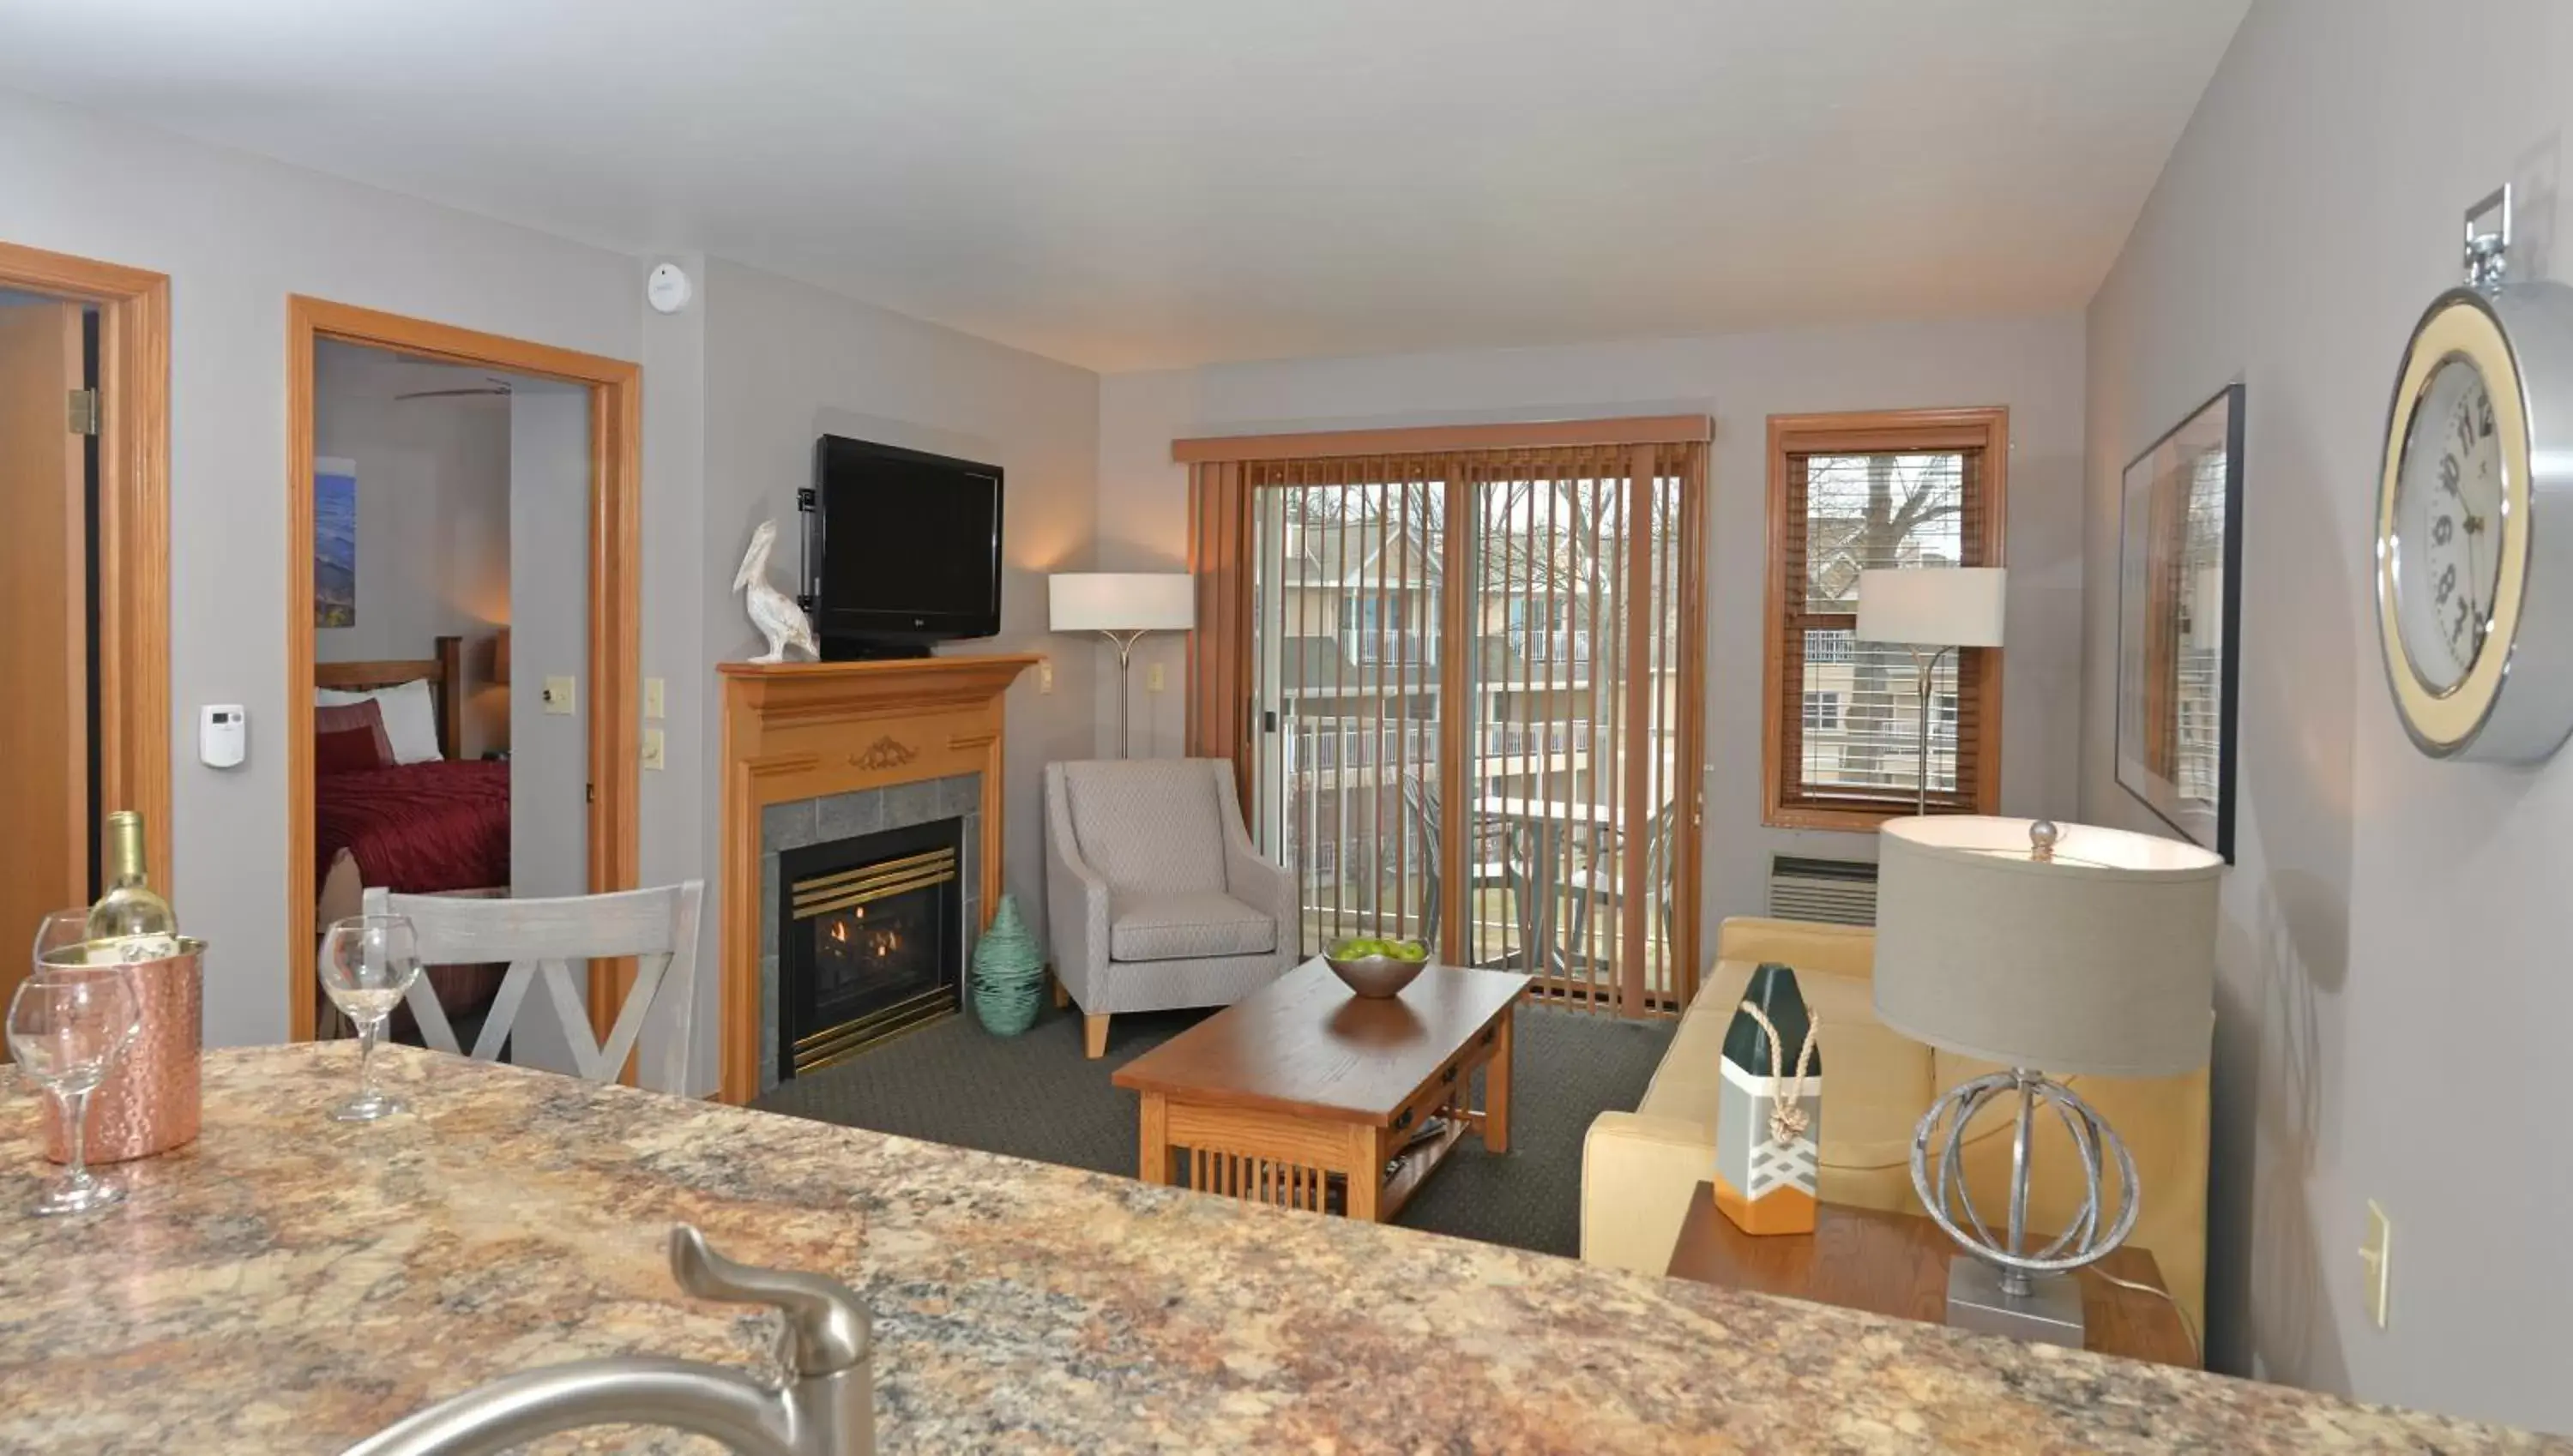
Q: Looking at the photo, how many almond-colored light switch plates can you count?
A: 6